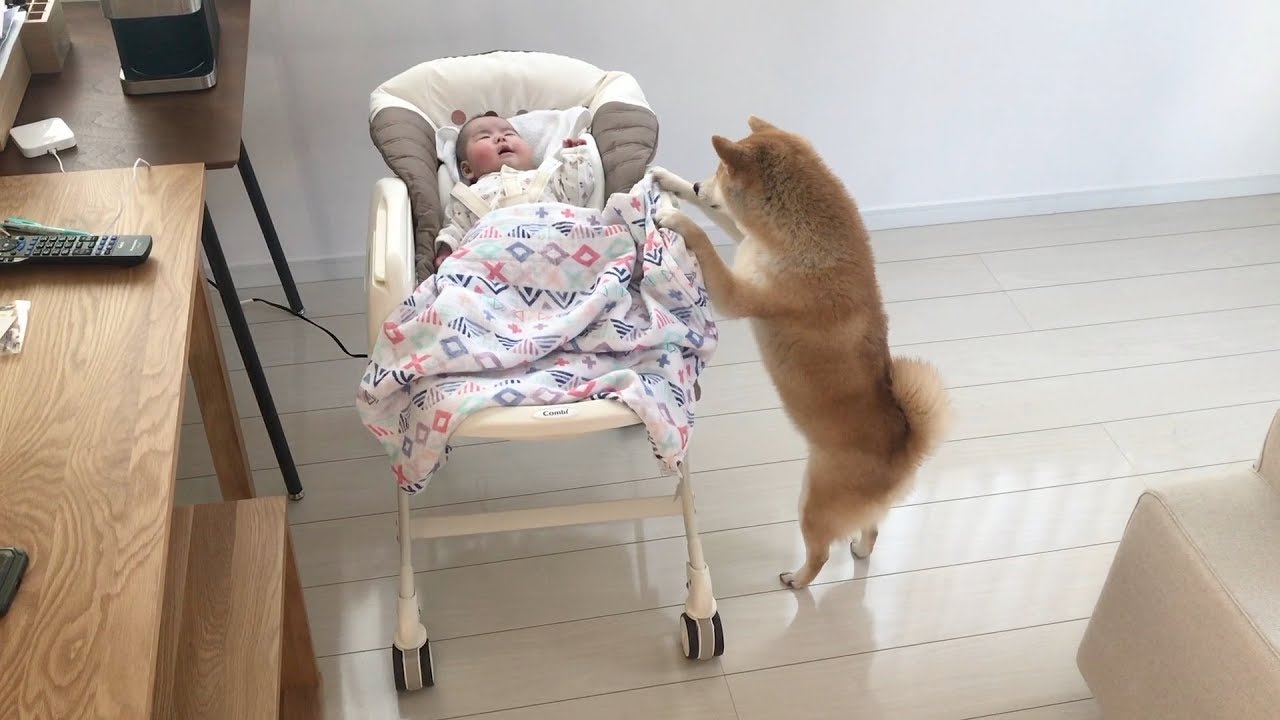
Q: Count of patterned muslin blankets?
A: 1